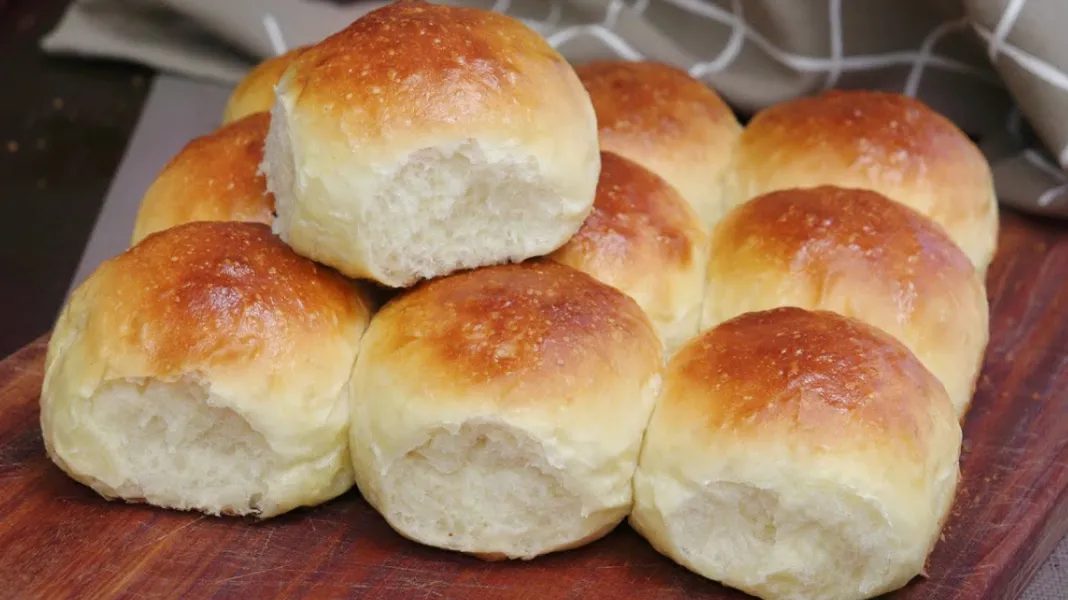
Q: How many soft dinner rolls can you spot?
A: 10